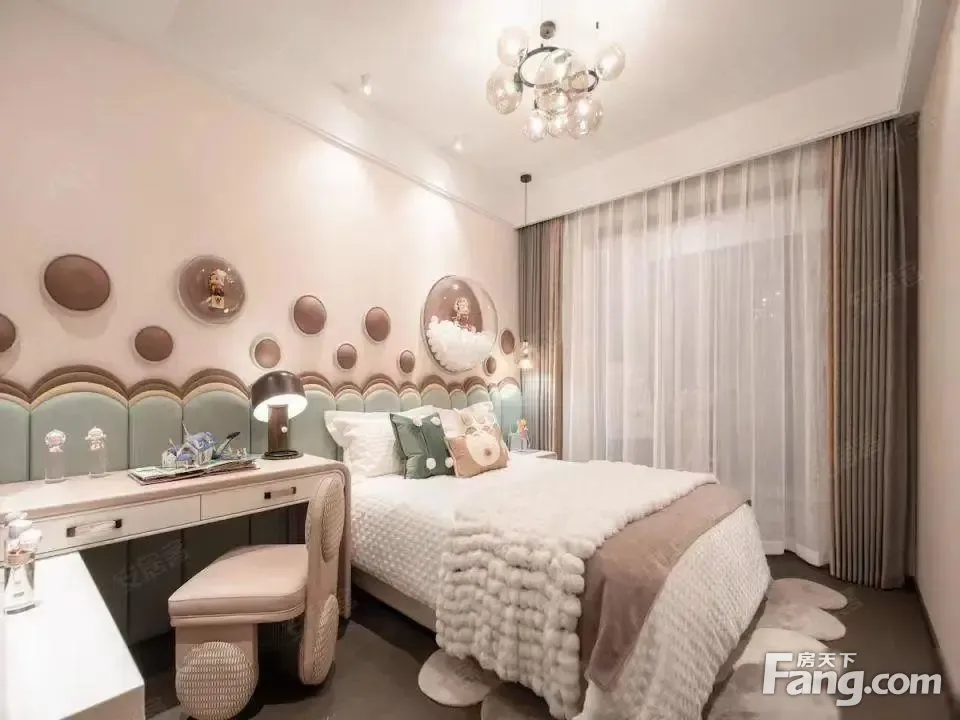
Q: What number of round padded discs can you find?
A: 10